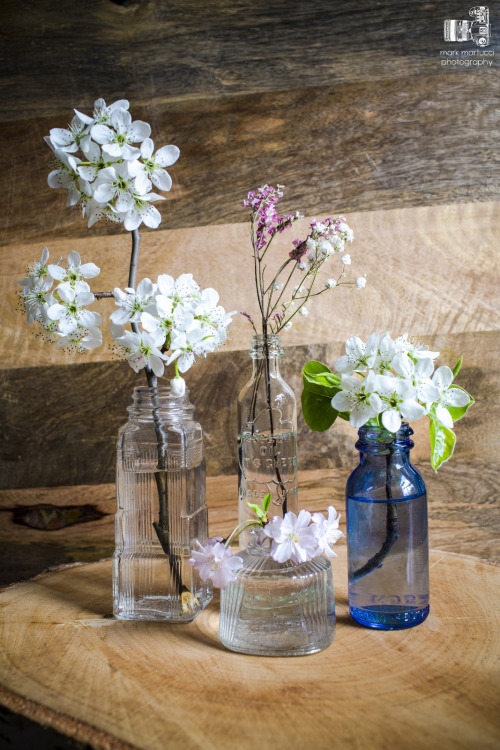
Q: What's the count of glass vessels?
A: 4